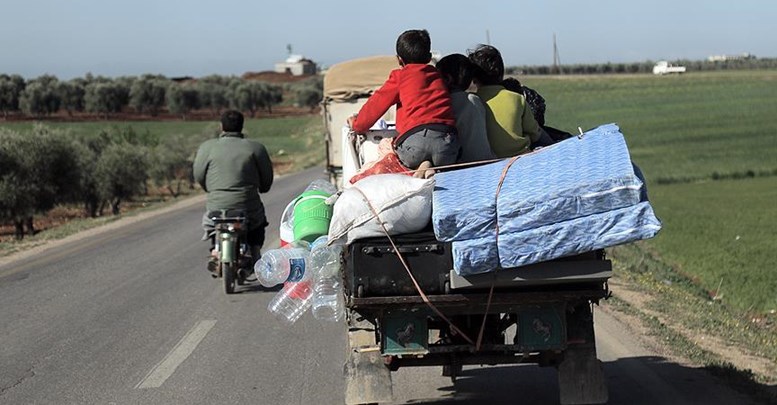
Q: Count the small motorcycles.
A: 1